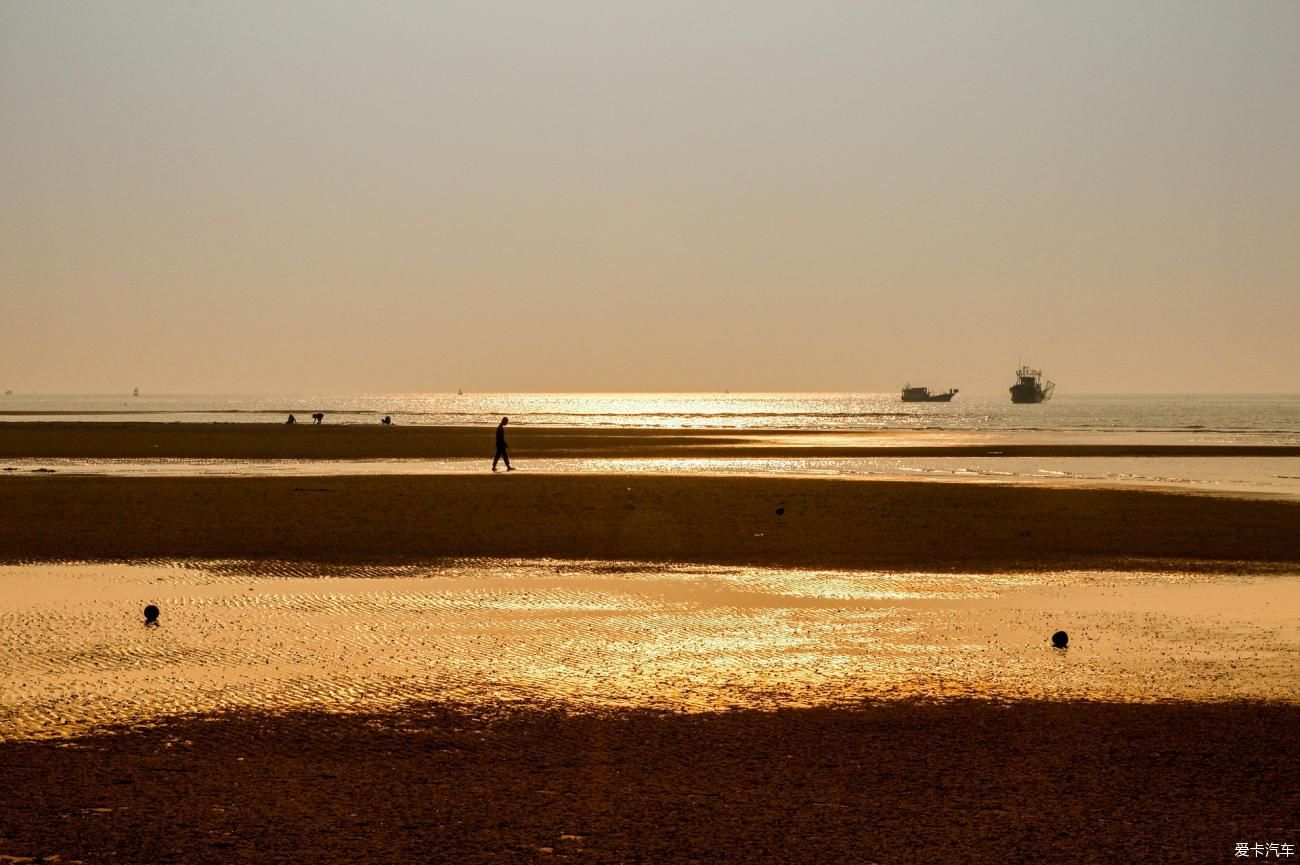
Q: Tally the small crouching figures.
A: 3